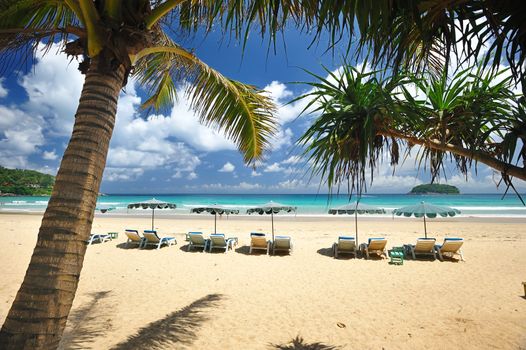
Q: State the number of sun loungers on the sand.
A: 11